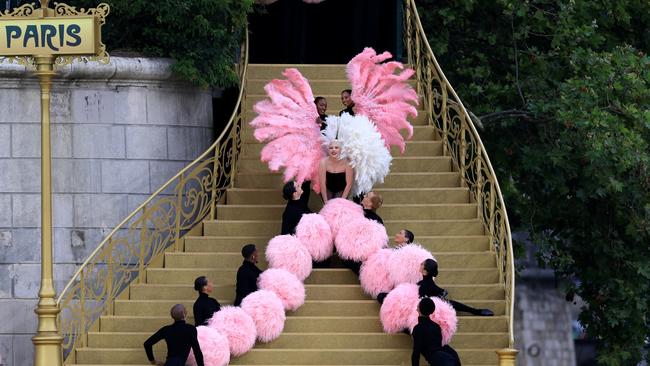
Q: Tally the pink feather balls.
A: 12